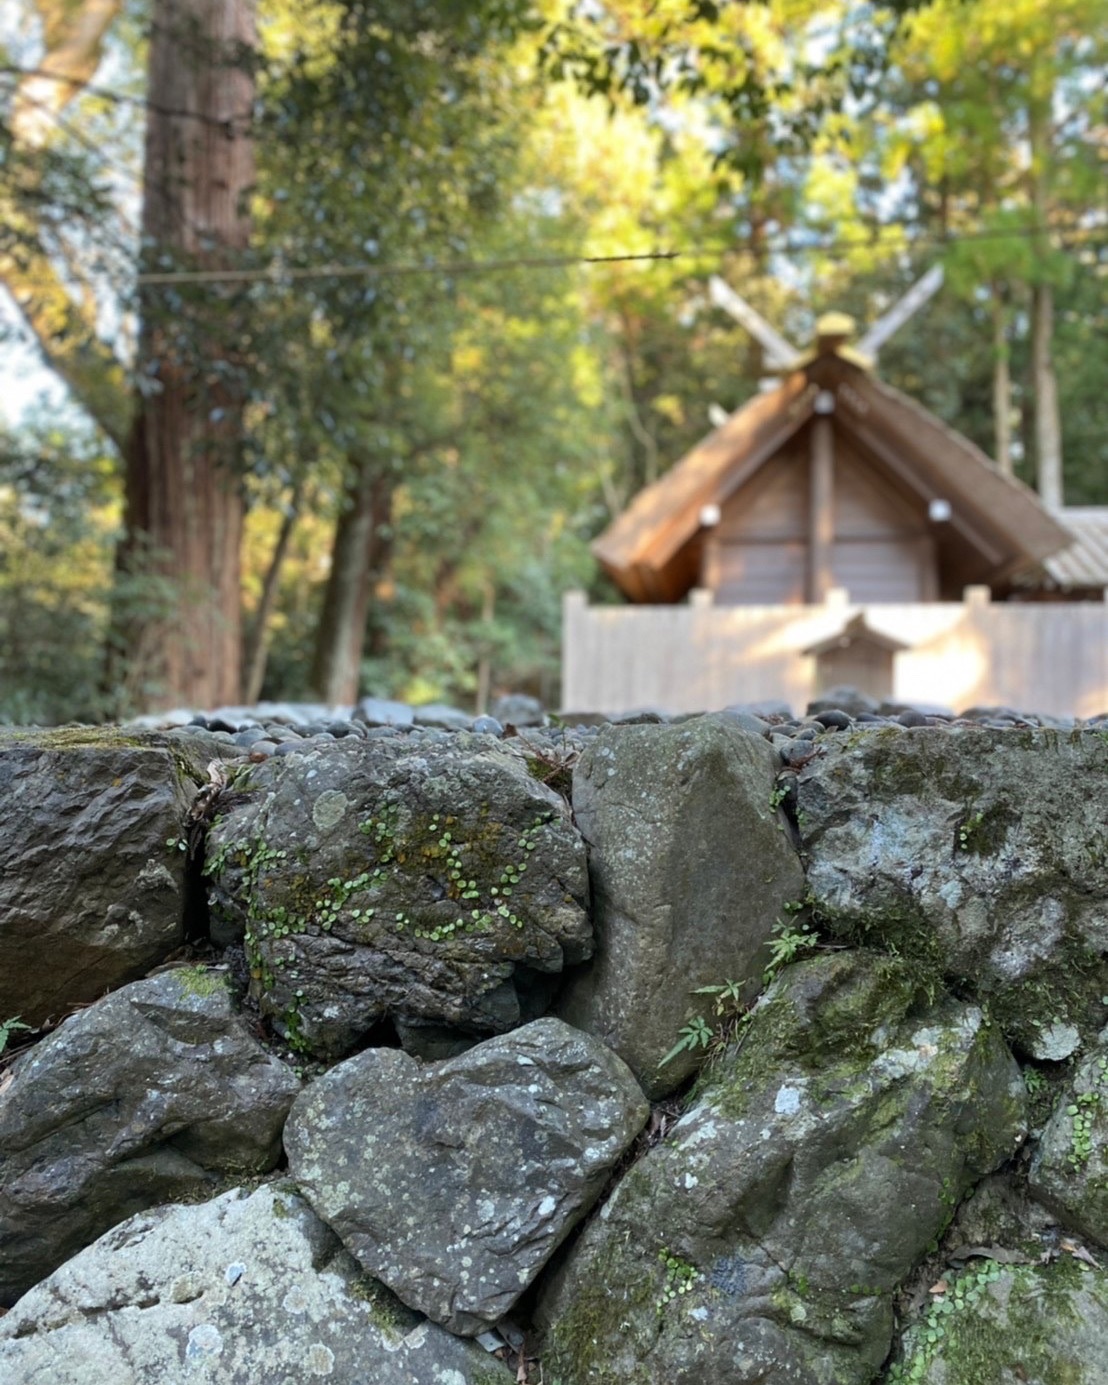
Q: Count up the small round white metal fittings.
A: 3